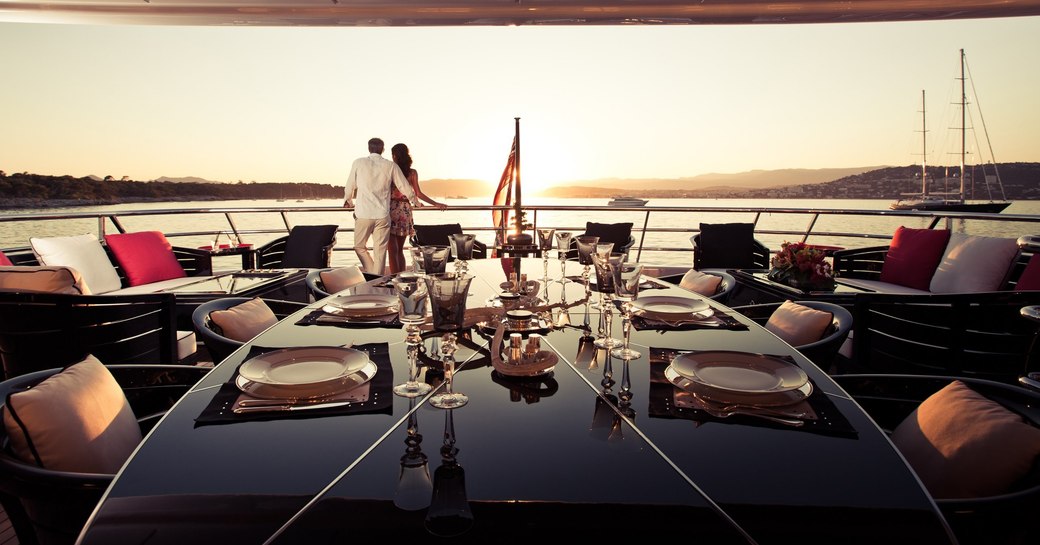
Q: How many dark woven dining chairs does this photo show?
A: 6